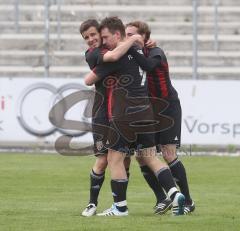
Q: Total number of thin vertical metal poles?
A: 5